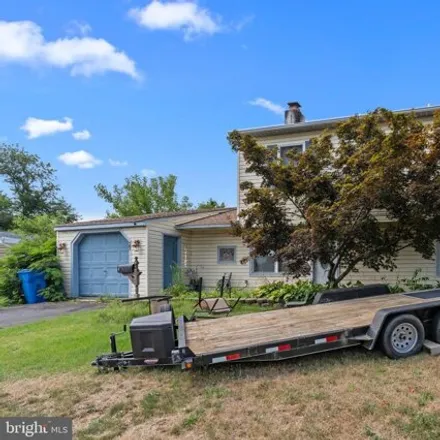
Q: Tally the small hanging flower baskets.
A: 2